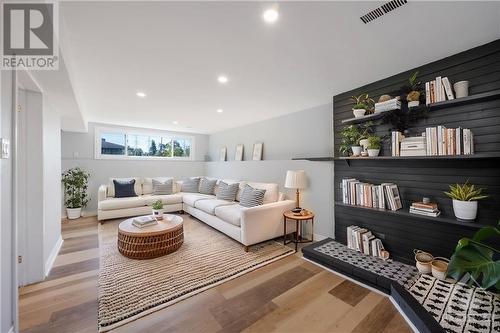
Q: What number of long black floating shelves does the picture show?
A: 3